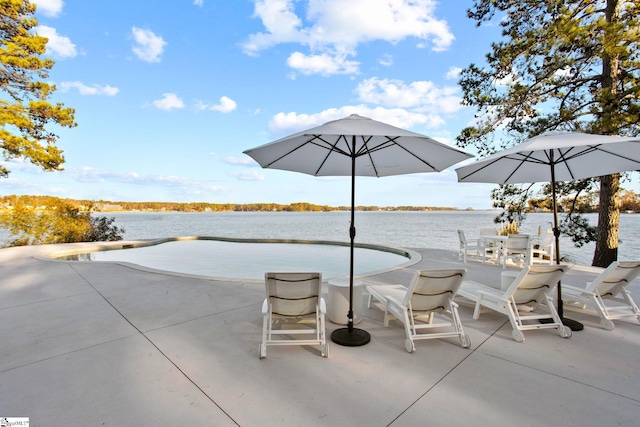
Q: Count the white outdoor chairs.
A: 8